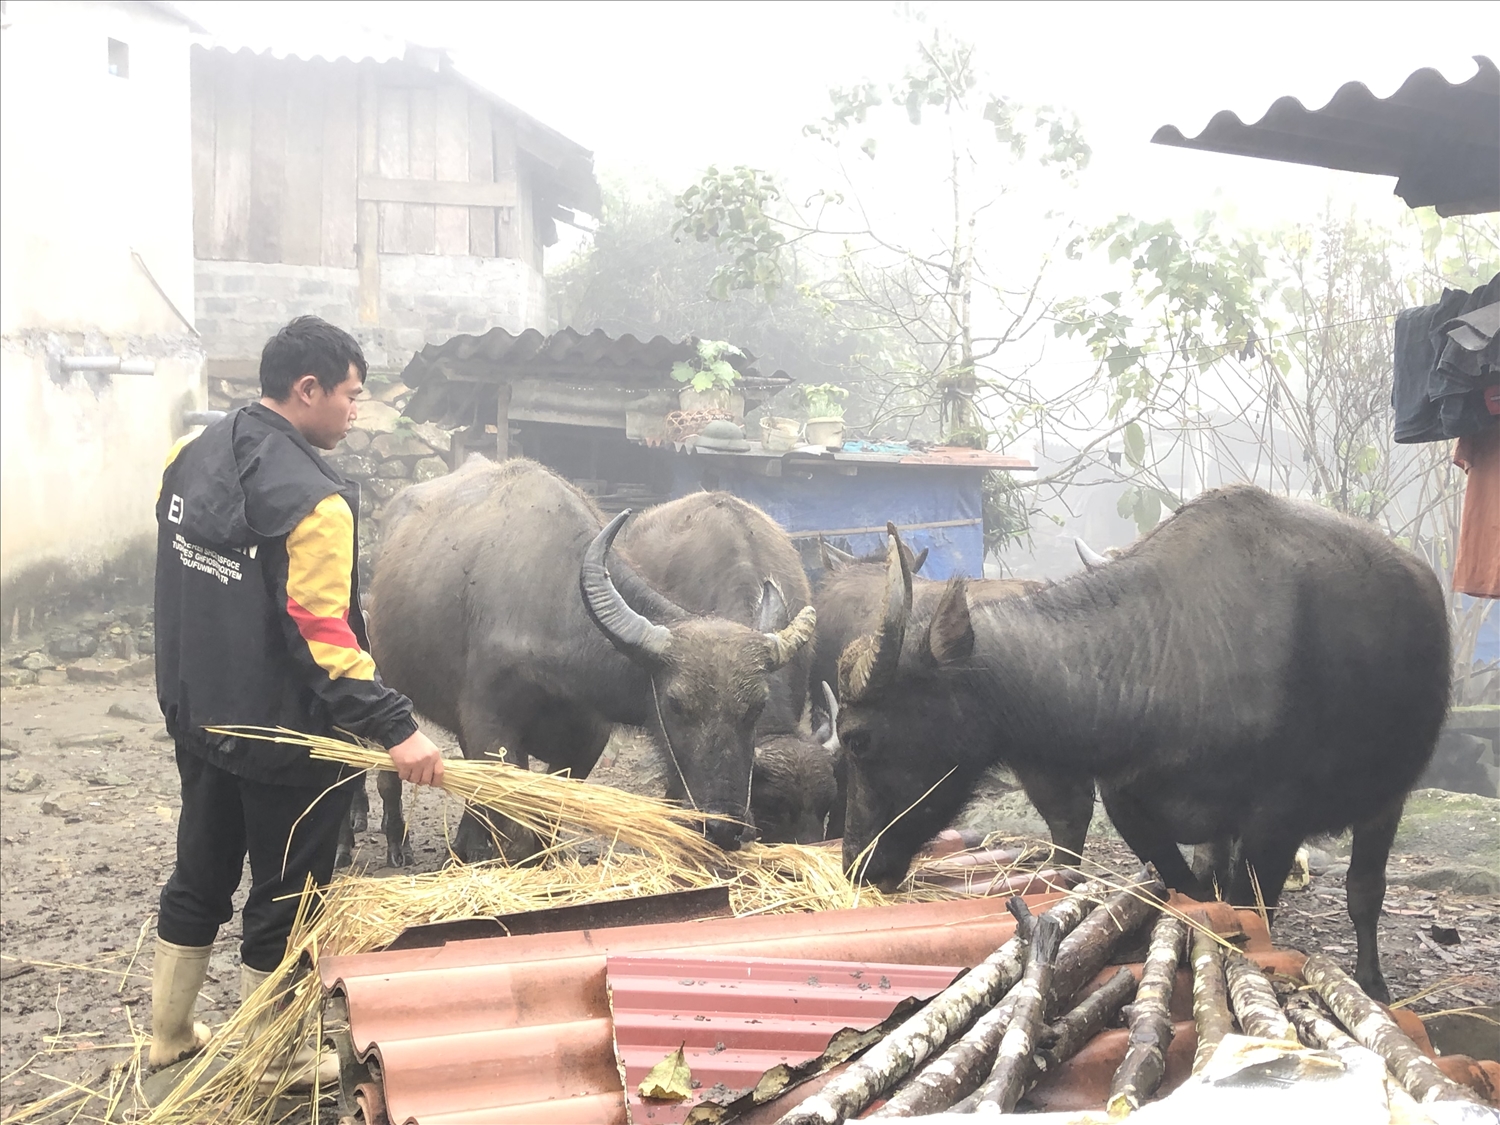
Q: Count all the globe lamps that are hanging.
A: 0